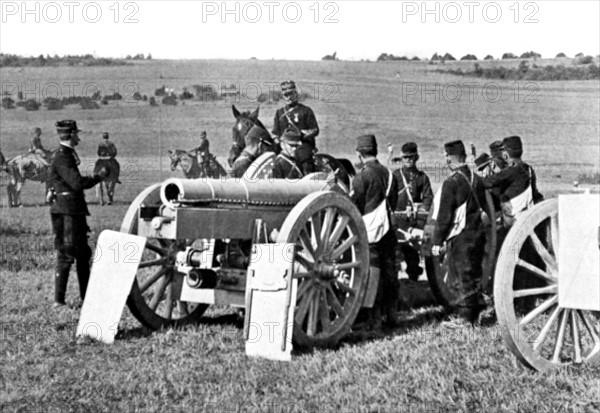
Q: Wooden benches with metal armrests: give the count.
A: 0